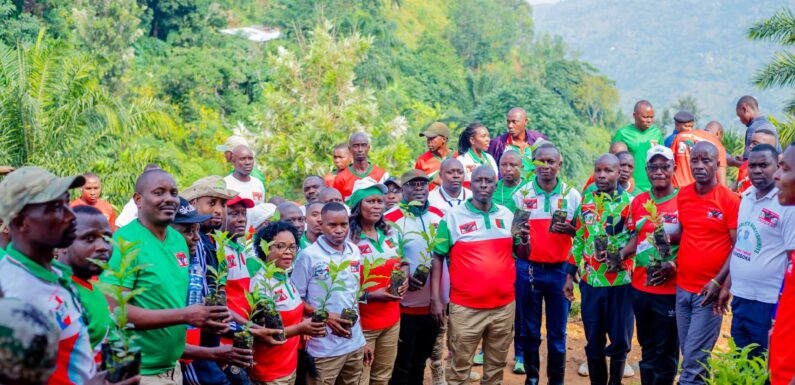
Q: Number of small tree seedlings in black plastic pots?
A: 15